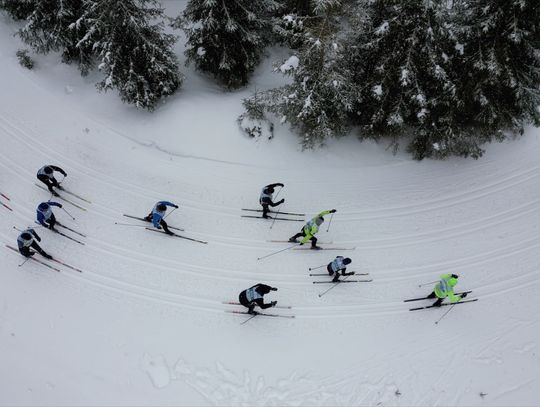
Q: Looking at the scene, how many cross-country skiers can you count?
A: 9